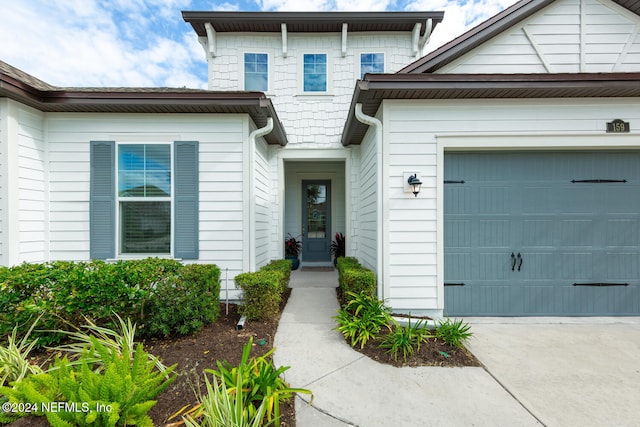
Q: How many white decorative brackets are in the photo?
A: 4